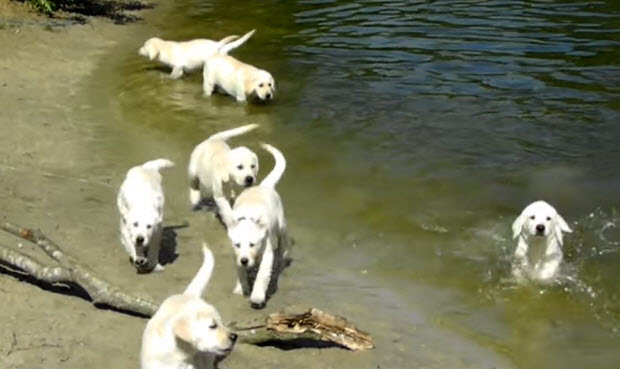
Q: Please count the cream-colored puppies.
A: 7